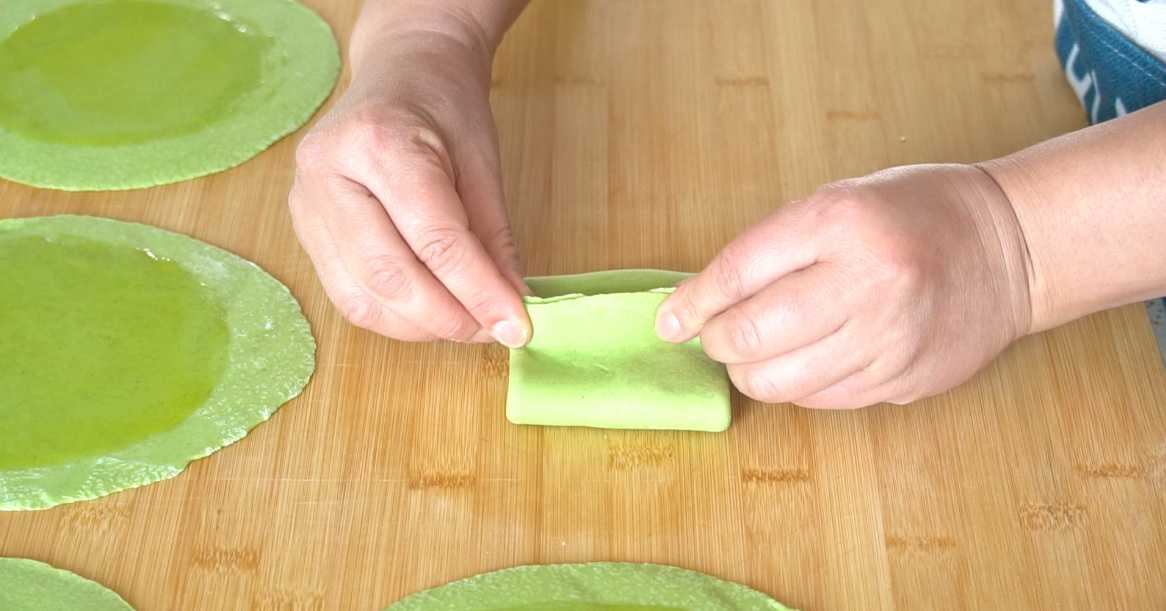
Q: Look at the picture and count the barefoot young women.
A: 0